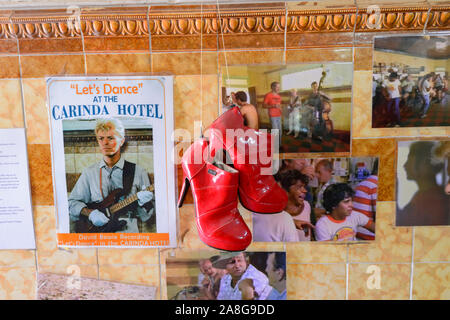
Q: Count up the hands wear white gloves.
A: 2